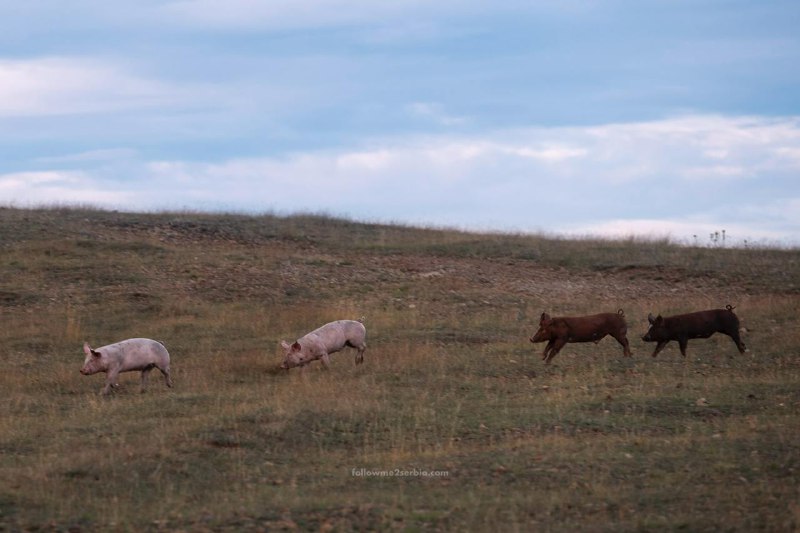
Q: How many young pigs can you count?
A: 4